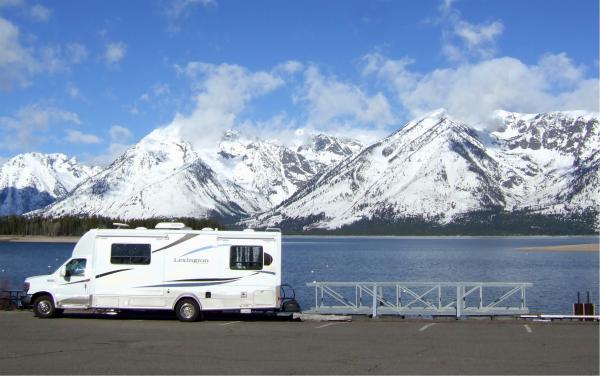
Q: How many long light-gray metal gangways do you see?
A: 1